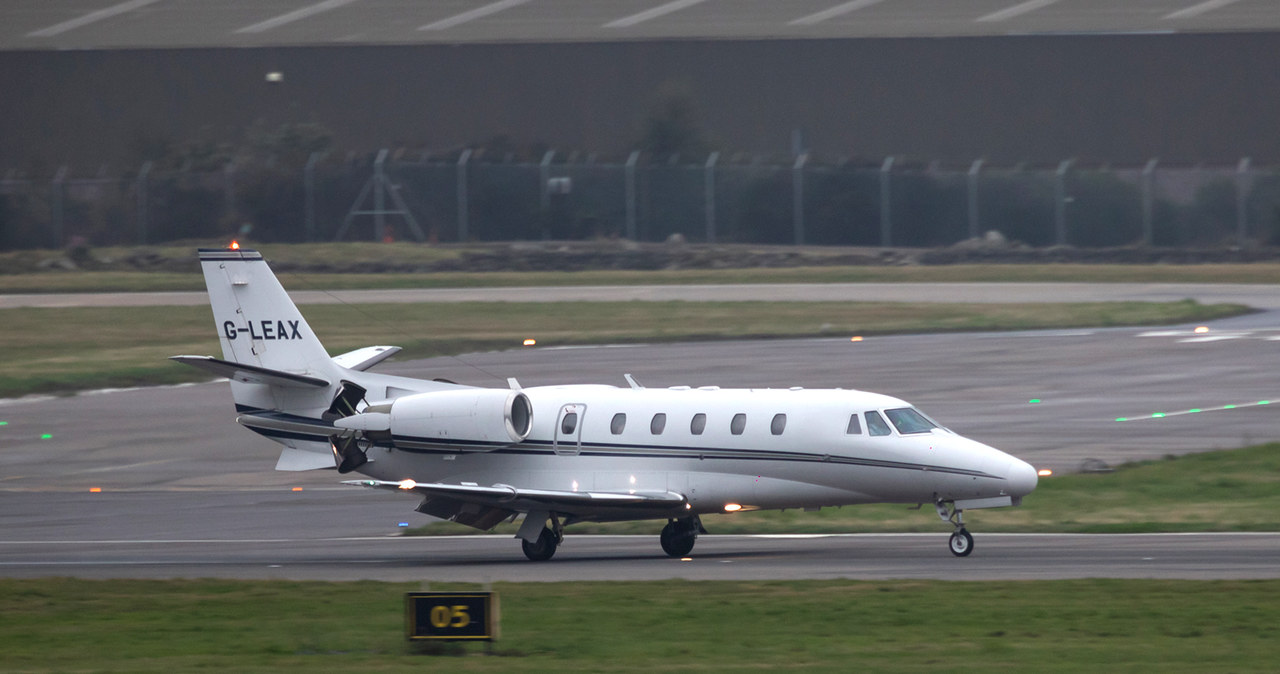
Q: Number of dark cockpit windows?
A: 3